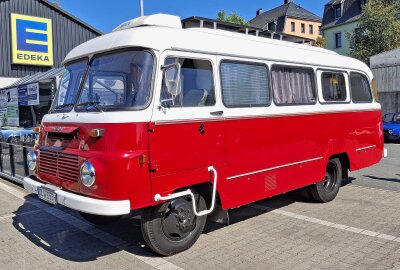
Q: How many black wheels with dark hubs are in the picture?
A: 2